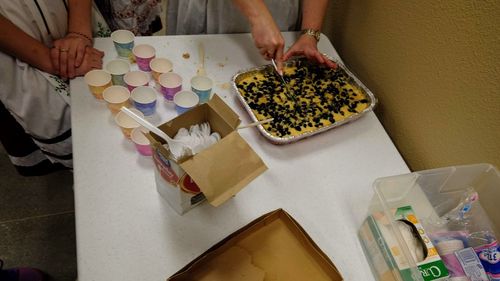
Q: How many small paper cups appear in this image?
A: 13